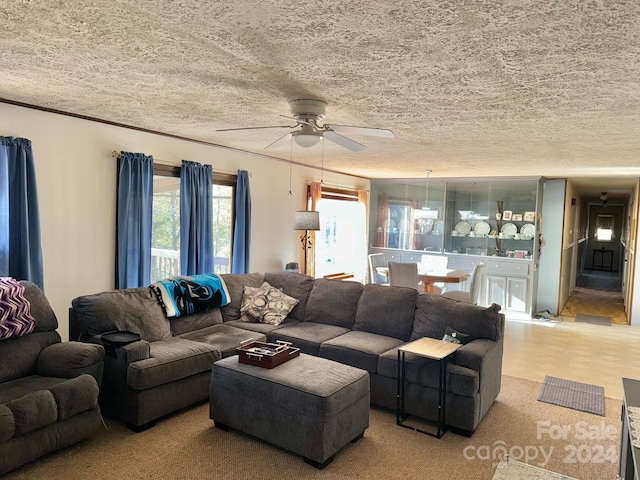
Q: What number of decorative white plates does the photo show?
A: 4